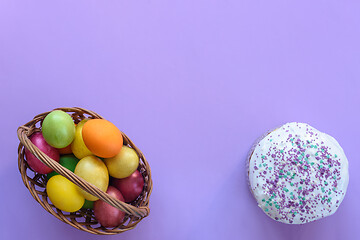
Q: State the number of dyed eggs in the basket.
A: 12